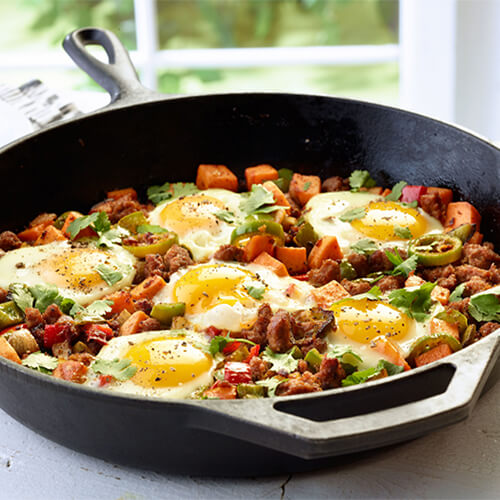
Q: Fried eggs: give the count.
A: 6